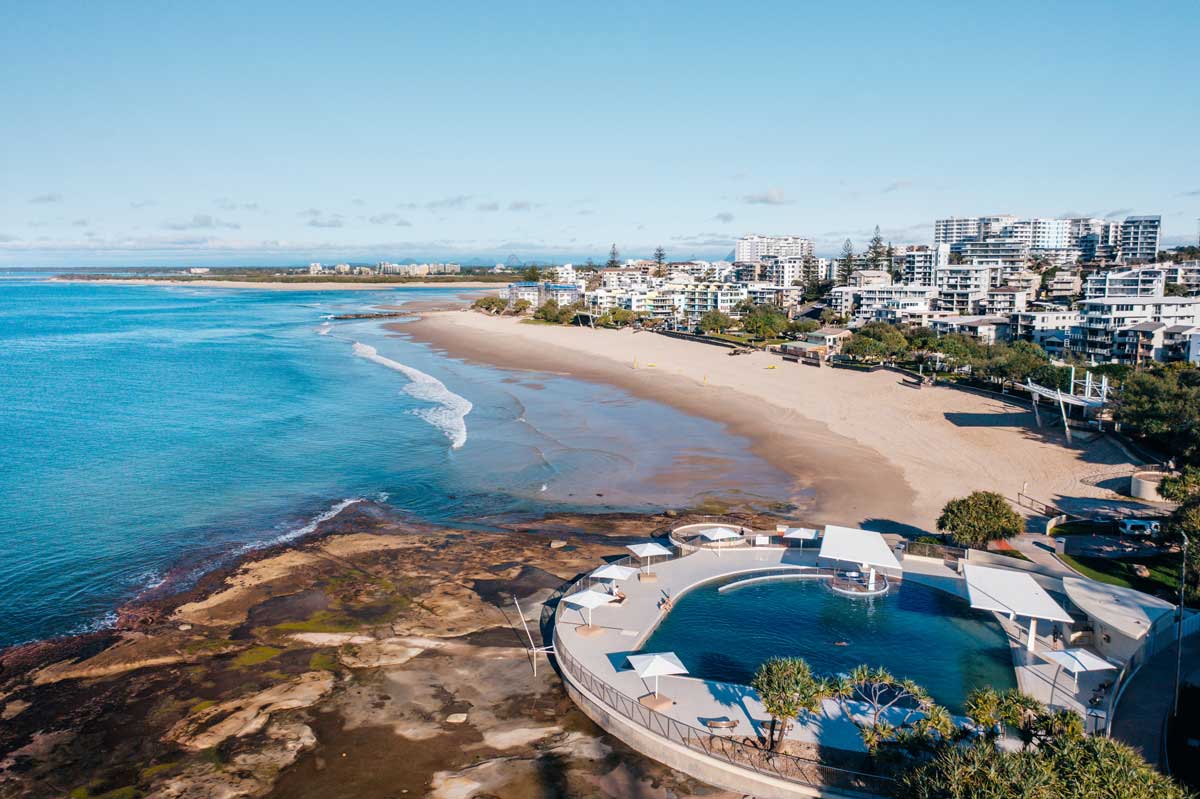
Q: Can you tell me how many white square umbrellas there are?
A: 7